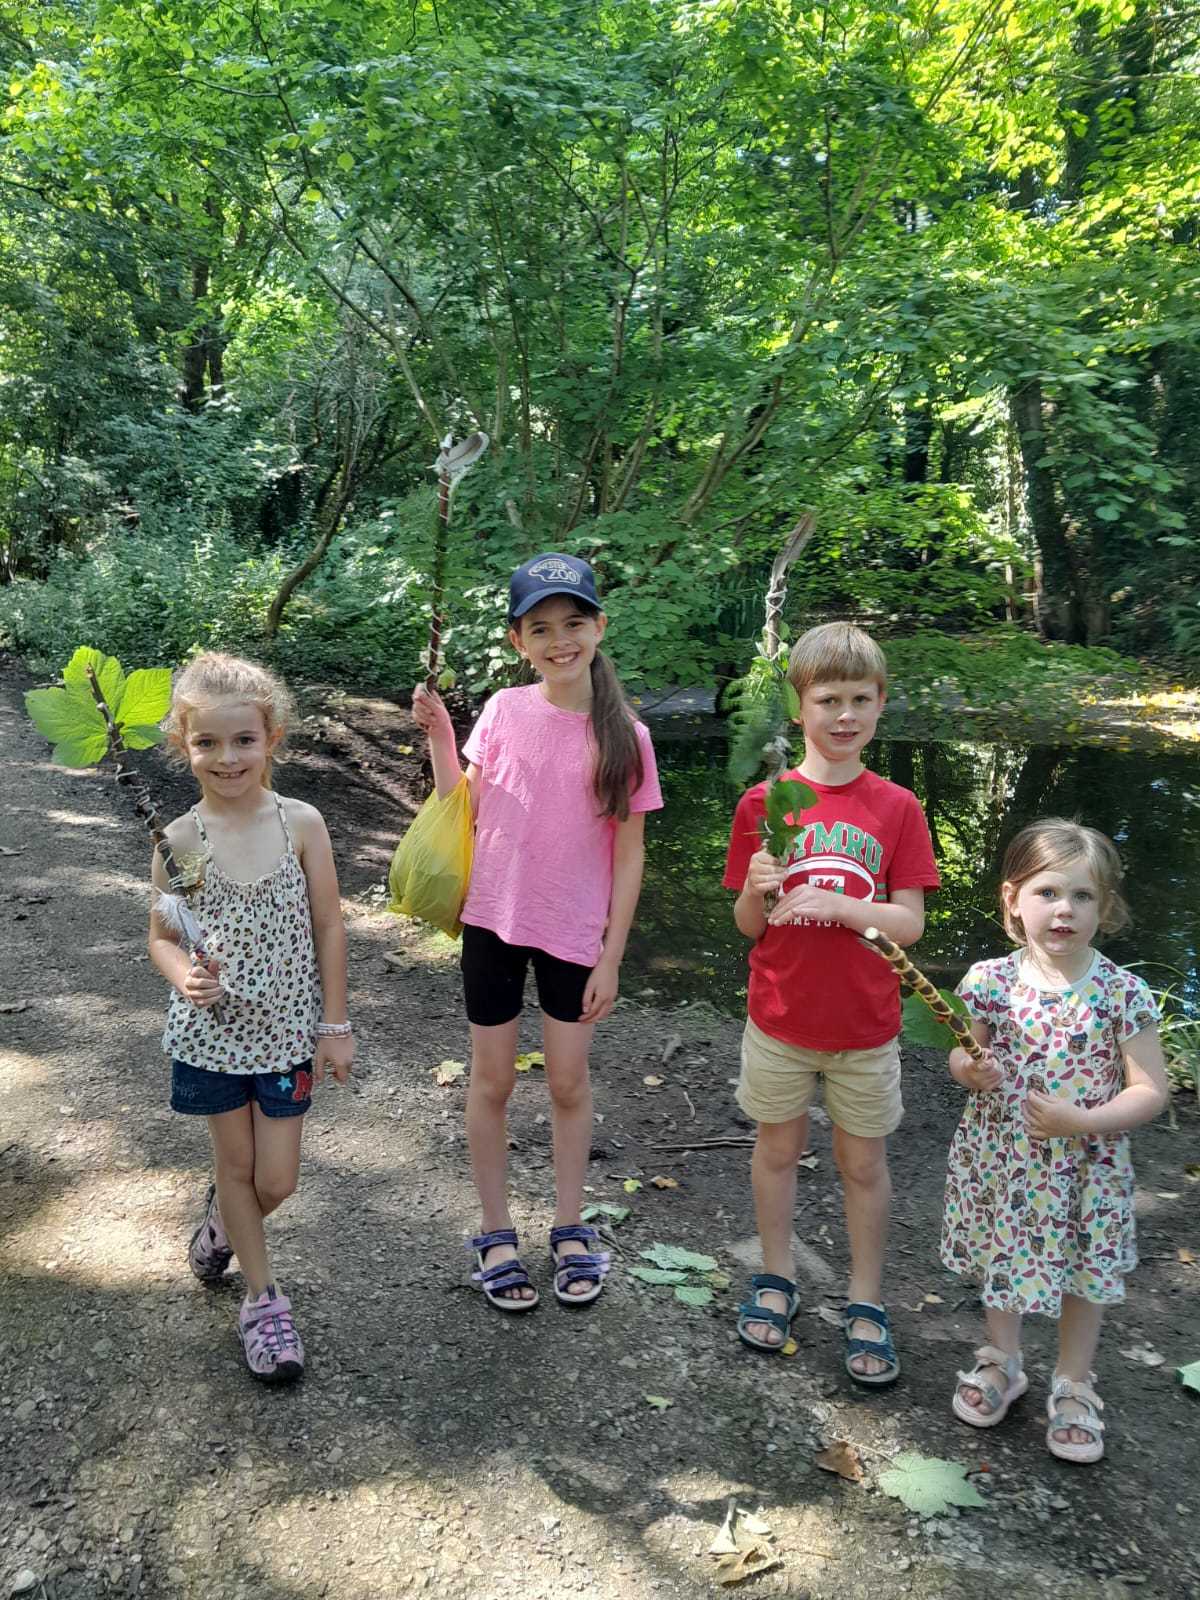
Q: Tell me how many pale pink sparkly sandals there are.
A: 2